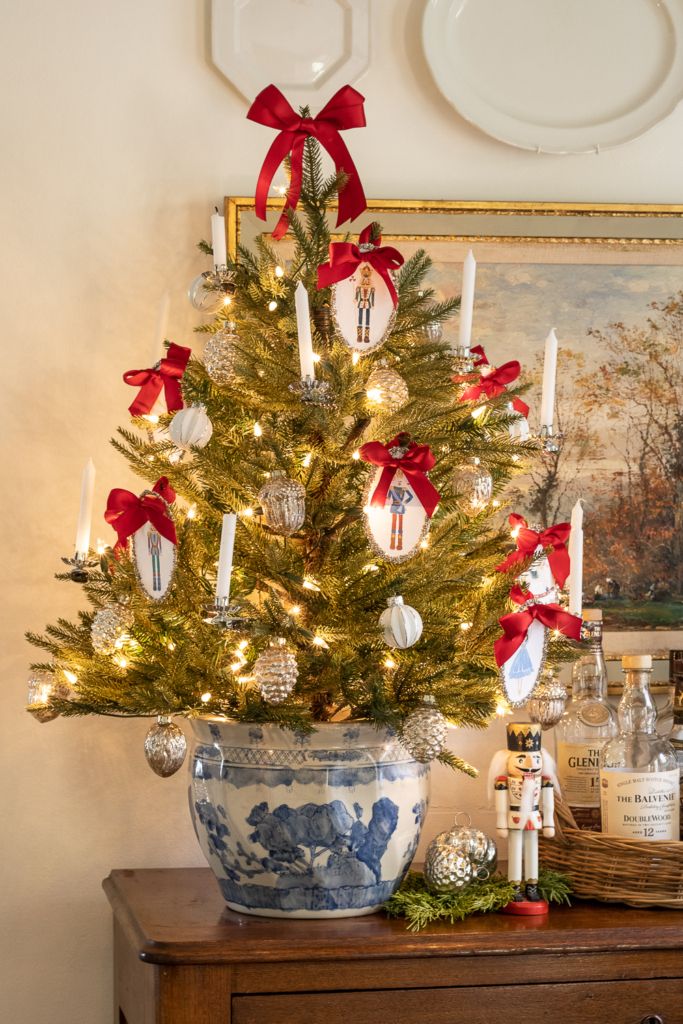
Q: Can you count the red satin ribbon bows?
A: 8